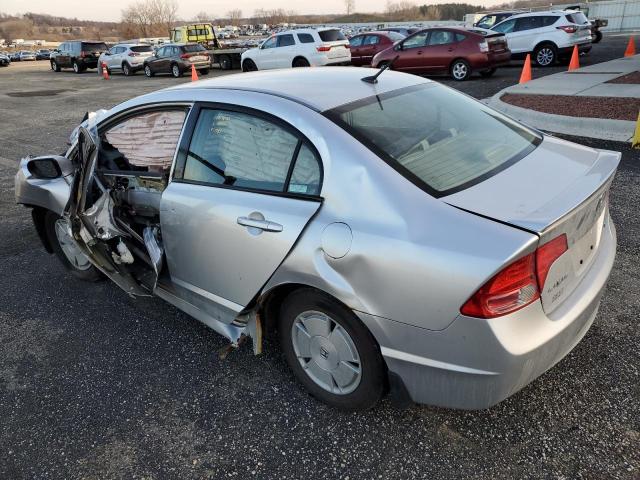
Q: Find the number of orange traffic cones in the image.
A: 5